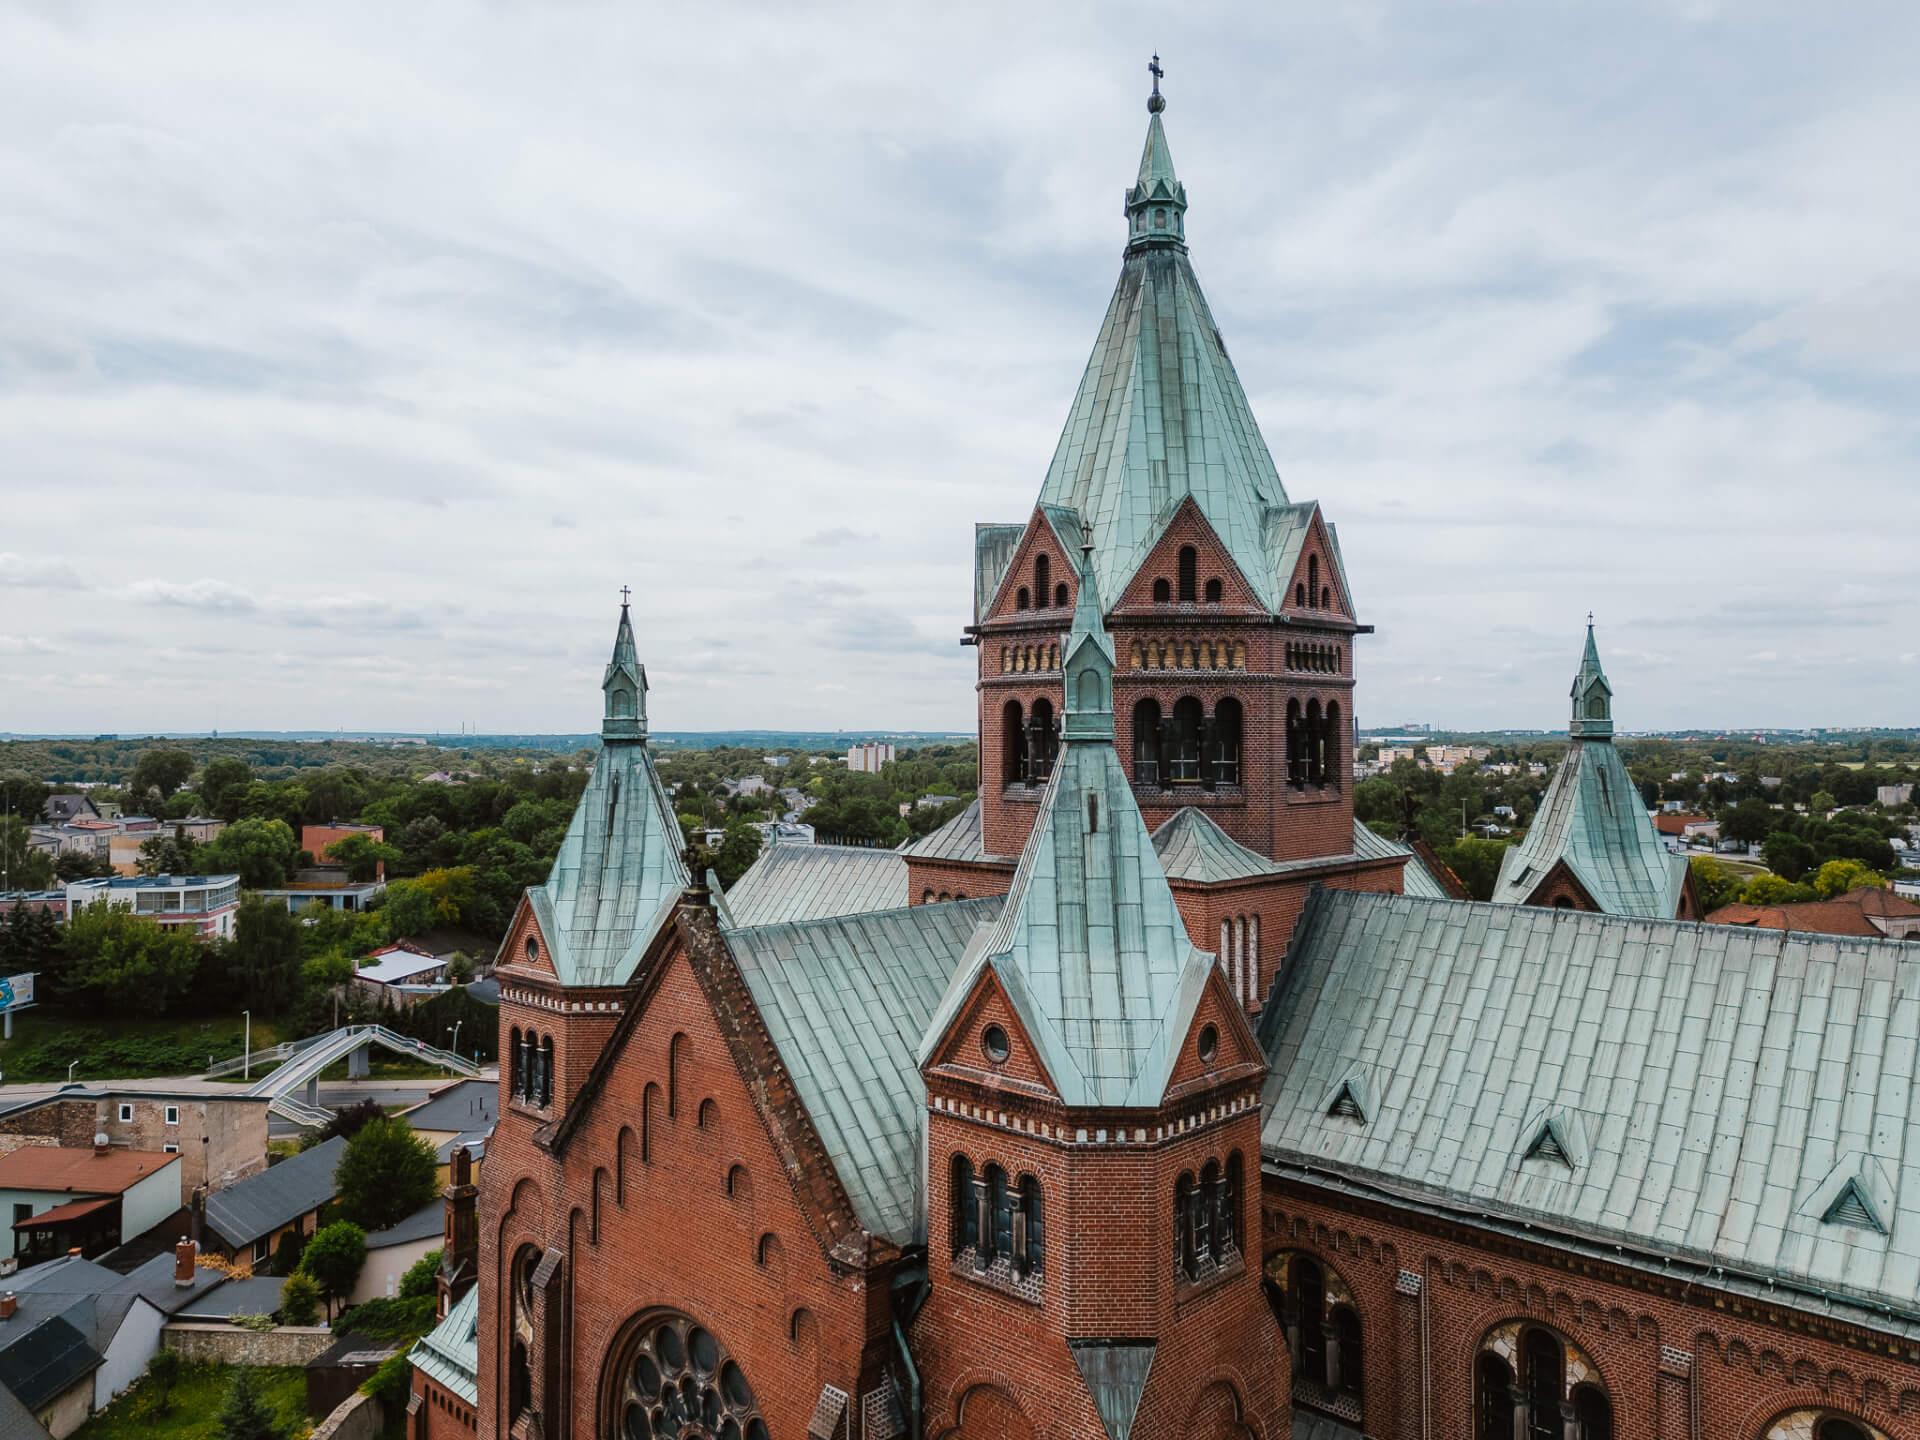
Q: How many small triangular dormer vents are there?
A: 3